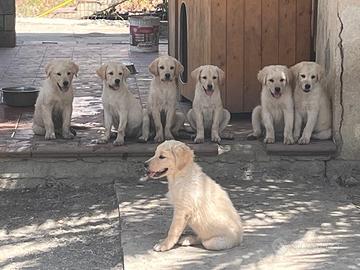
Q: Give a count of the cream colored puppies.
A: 7